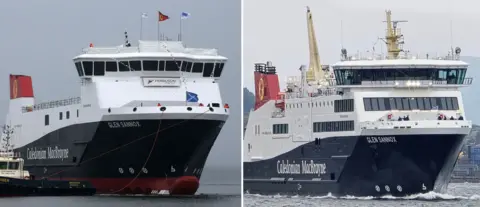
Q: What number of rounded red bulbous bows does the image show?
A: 1